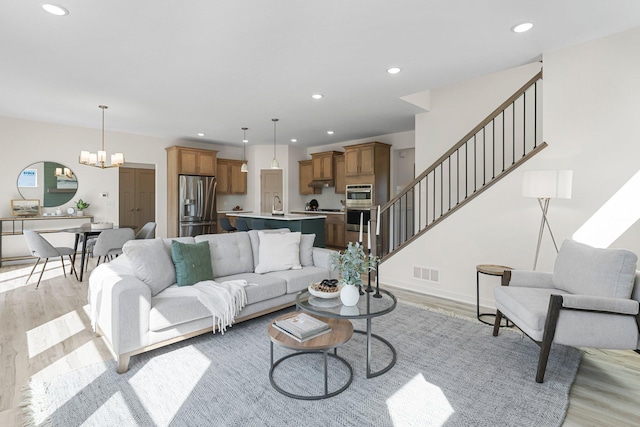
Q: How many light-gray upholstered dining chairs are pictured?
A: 4